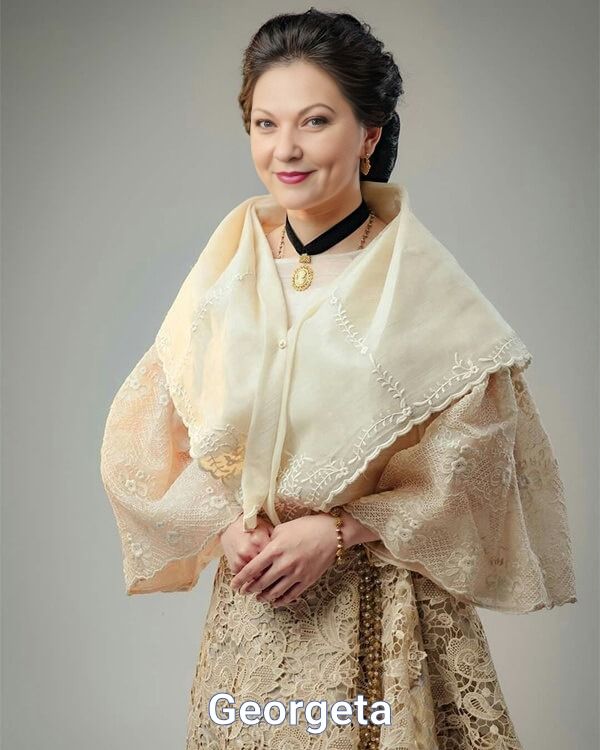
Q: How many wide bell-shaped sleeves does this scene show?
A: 2